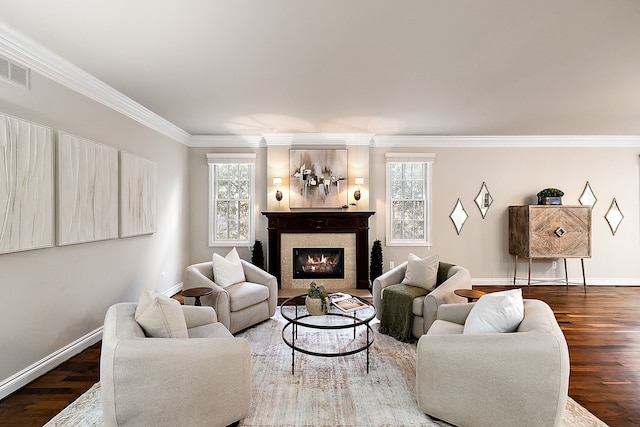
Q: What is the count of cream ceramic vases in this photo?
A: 1